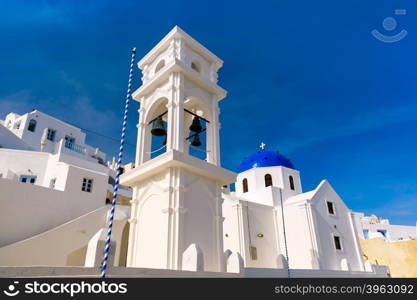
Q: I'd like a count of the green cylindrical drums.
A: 0